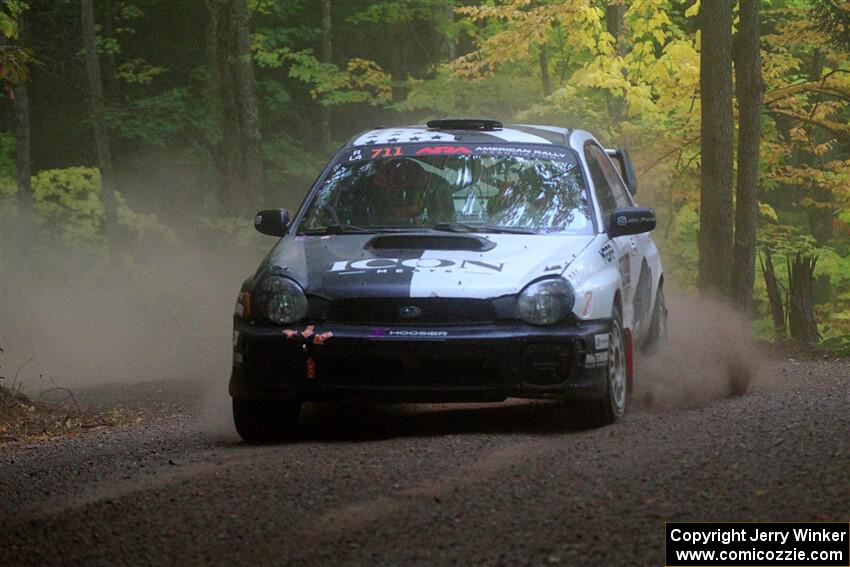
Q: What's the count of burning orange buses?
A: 0